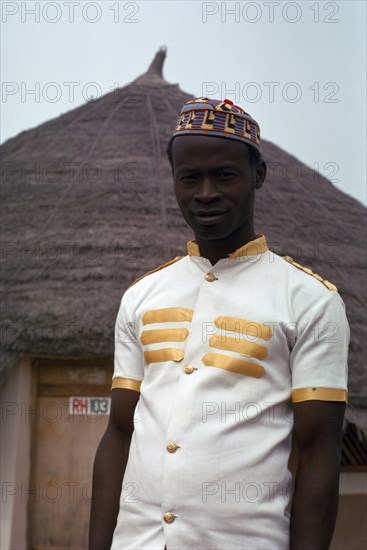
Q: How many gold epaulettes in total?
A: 2